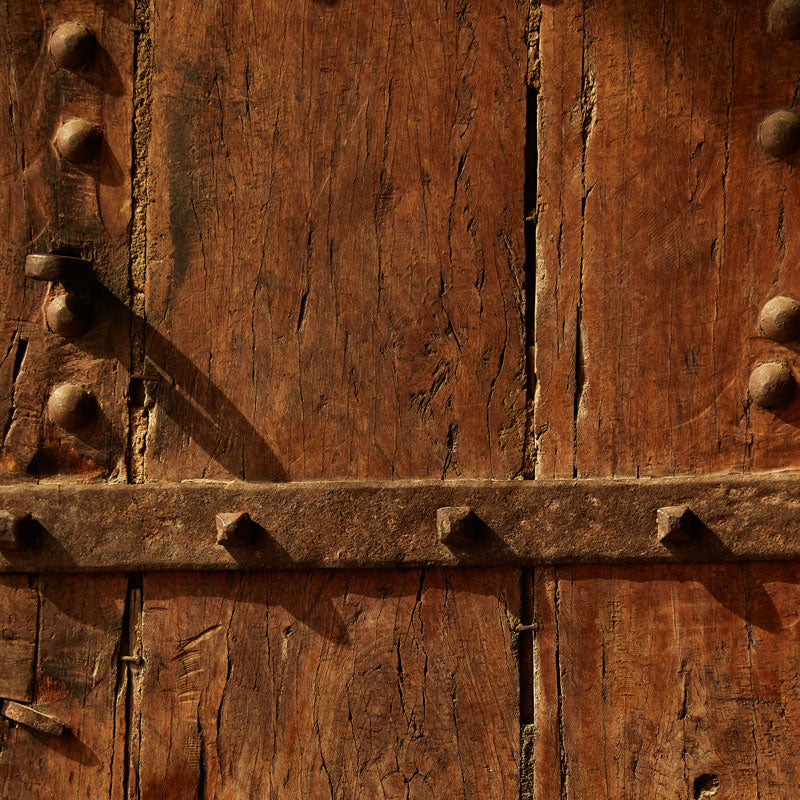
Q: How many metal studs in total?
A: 12